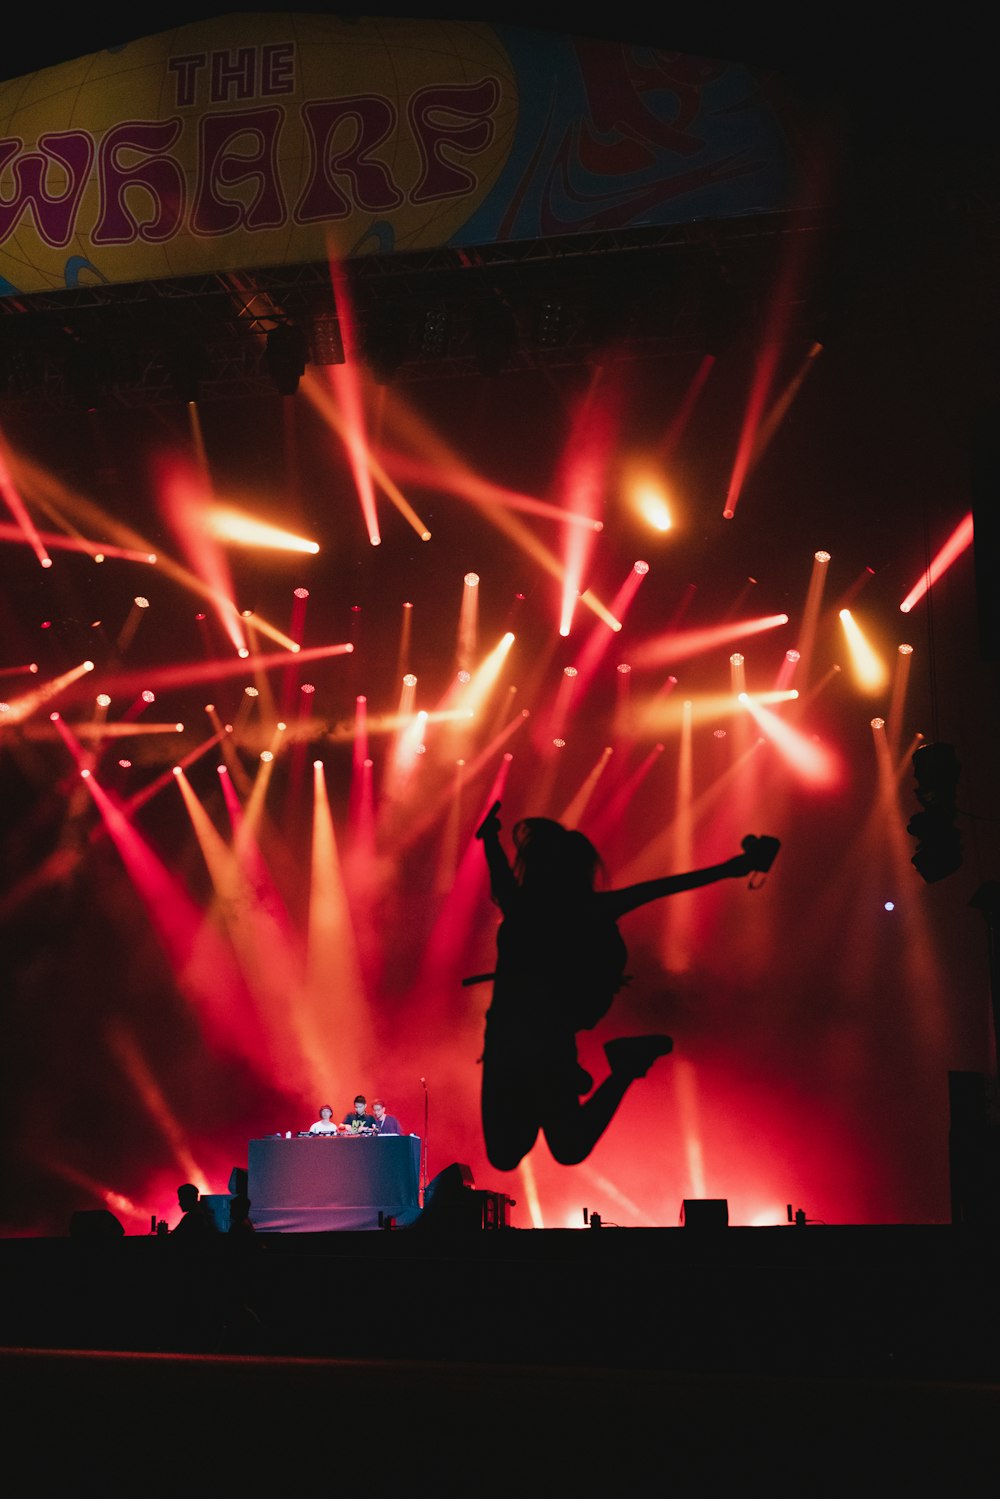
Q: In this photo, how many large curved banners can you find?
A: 1